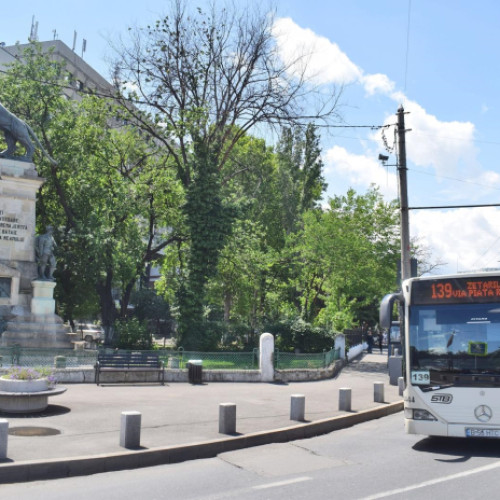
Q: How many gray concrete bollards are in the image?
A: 7